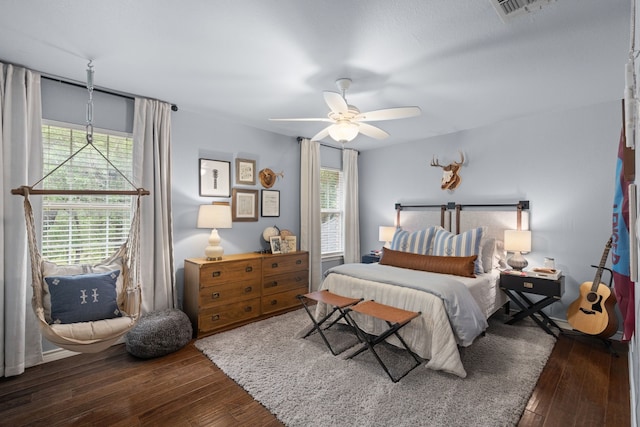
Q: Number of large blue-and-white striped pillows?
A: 2